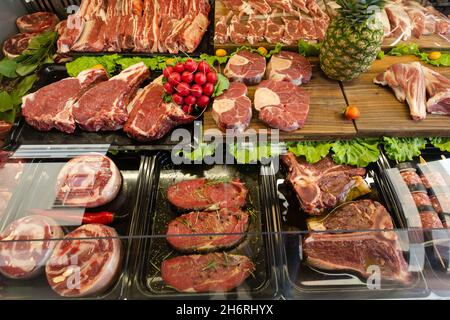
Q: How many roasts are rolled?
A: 3